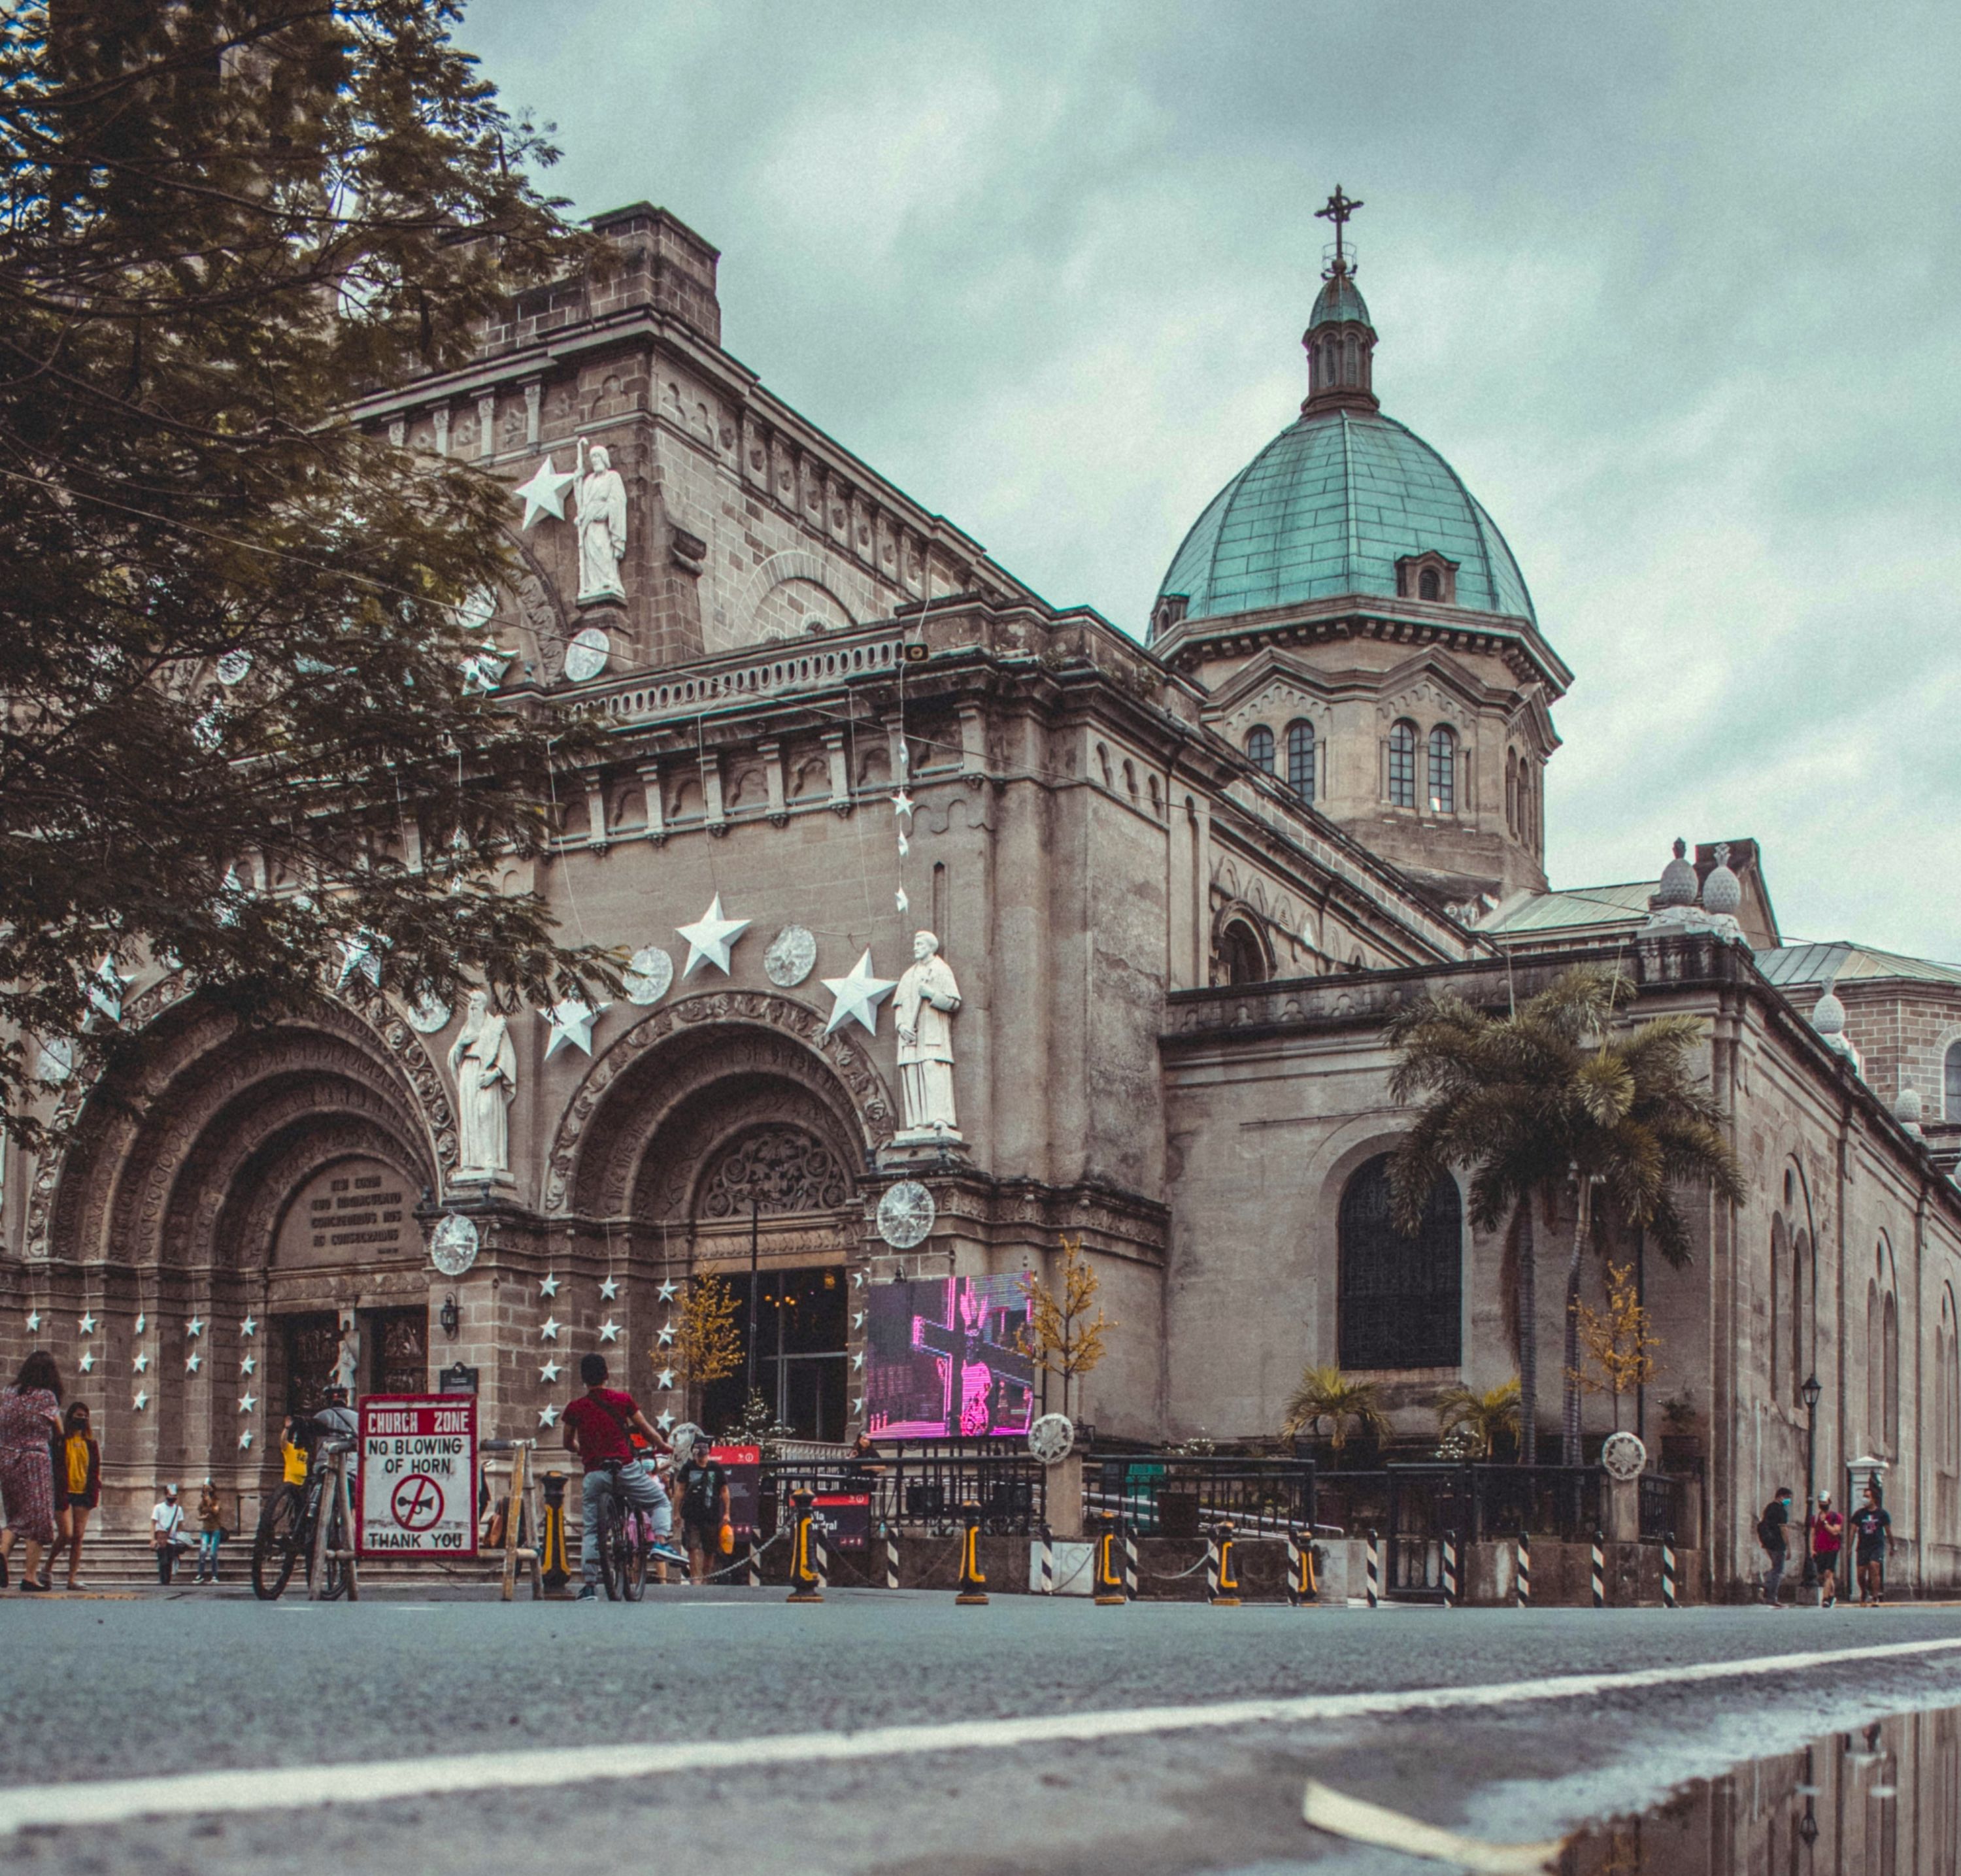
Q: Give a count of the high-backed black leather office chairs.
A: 0